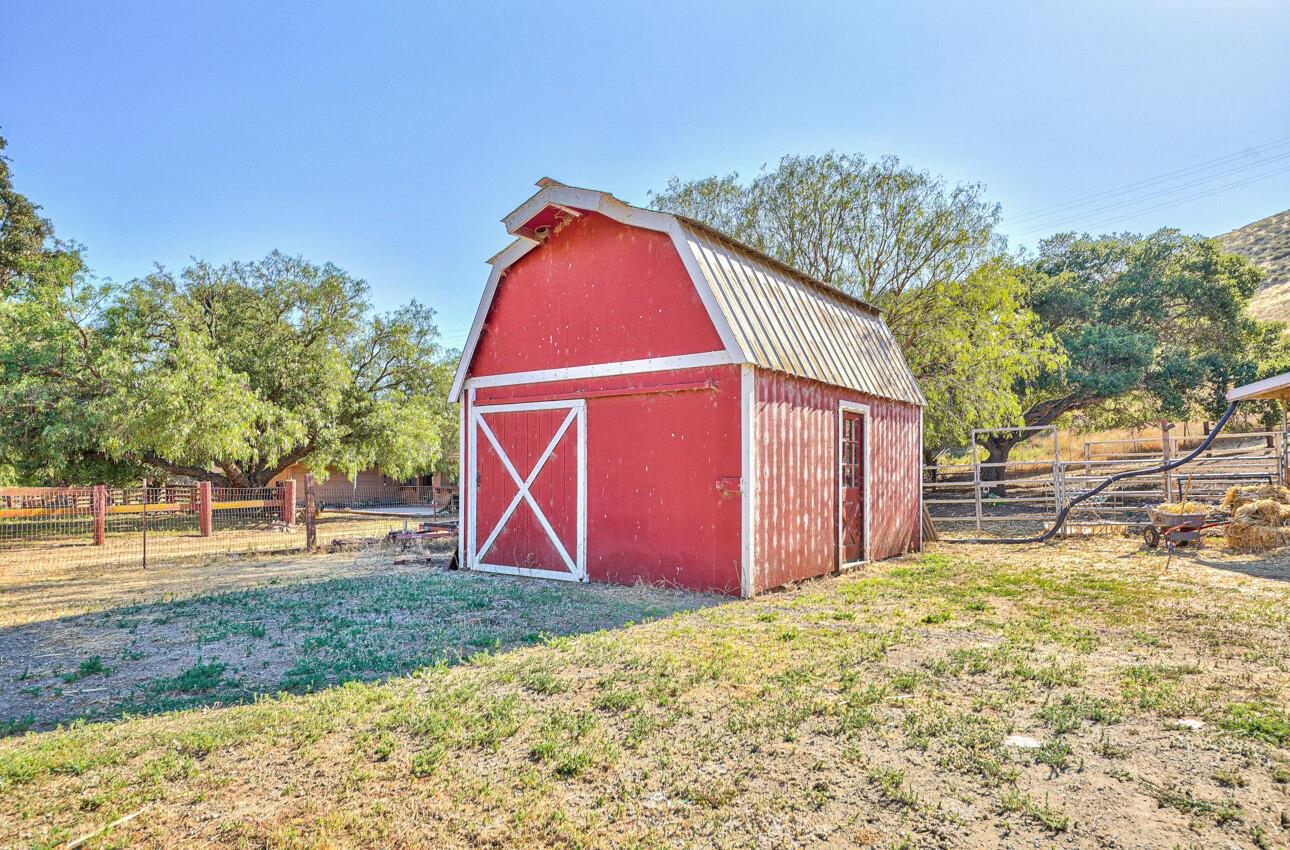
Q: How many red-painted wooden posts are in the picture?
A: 3